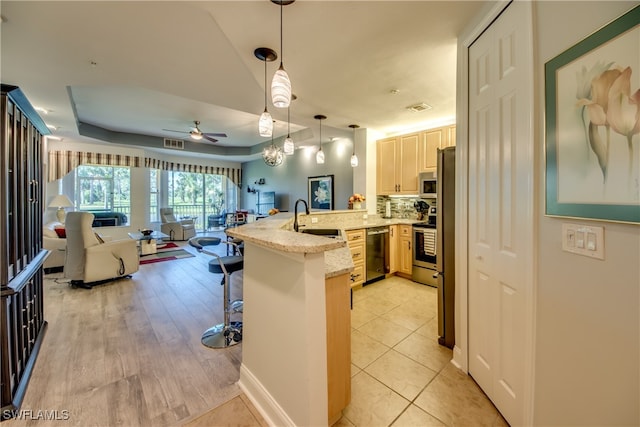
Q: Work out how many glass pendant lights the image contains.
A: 5